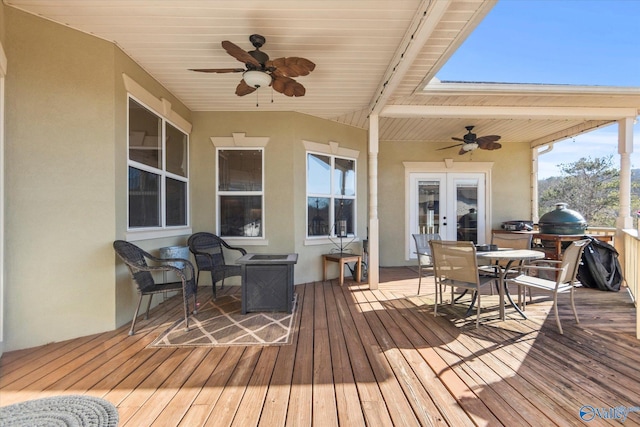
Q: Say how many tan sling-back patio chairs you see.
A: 4